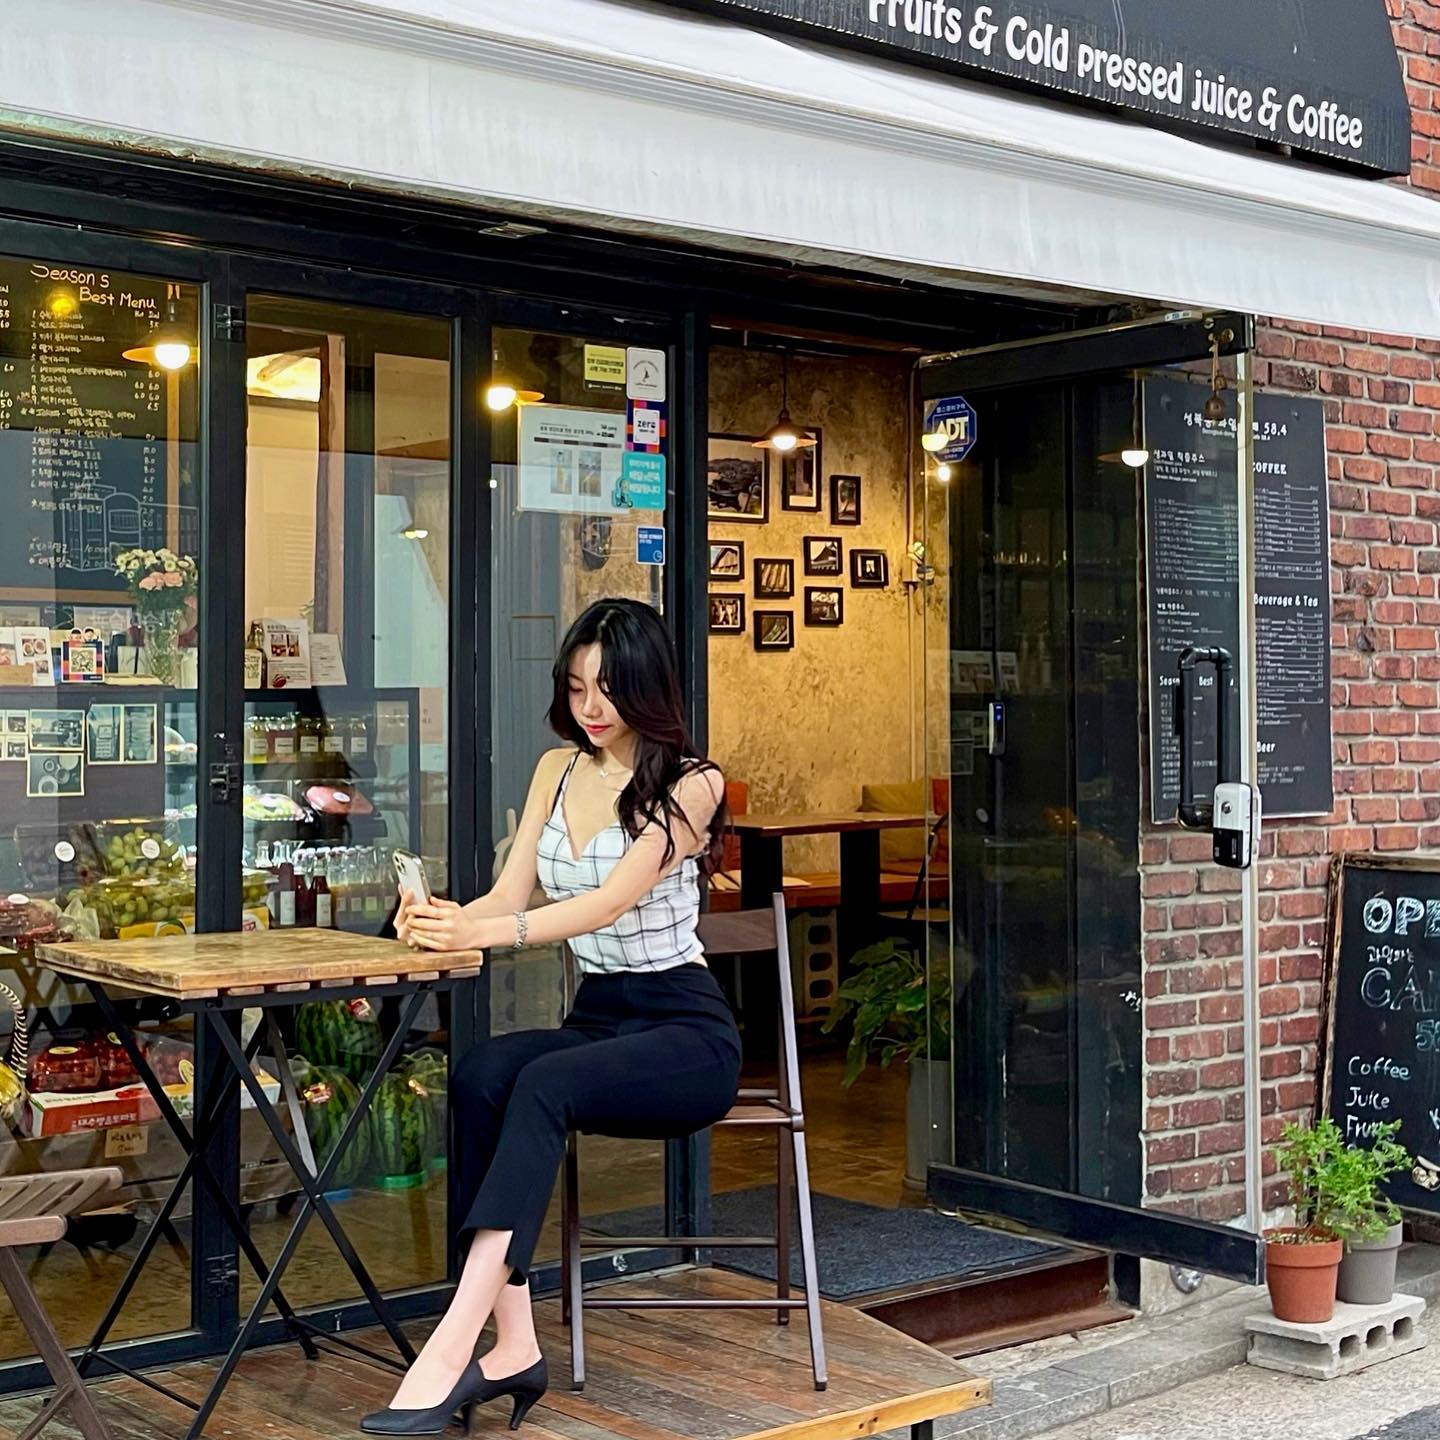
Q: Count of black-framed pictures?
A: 10